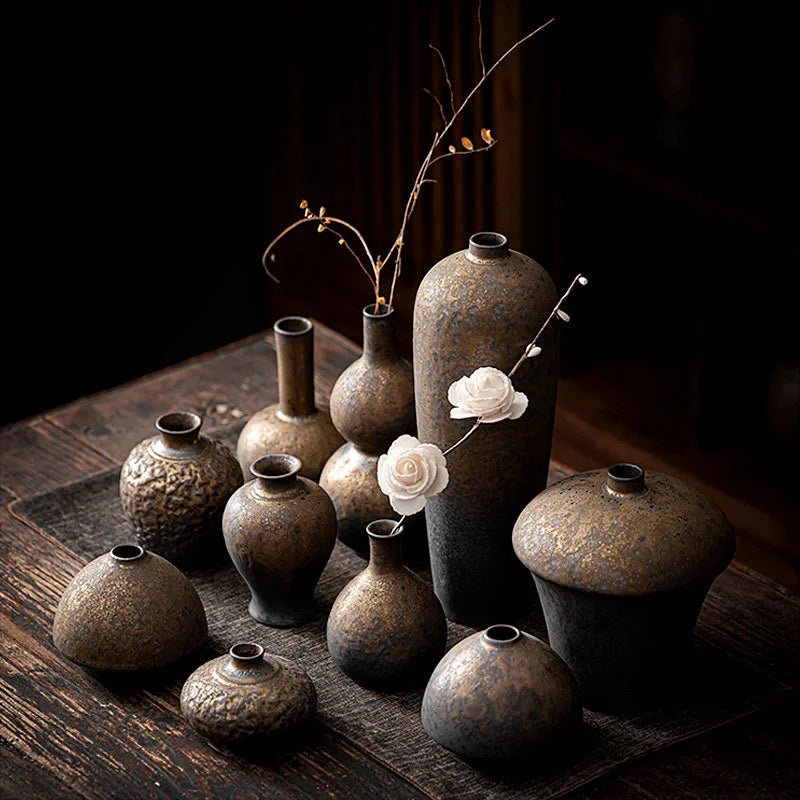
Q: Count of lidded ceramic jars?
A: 0